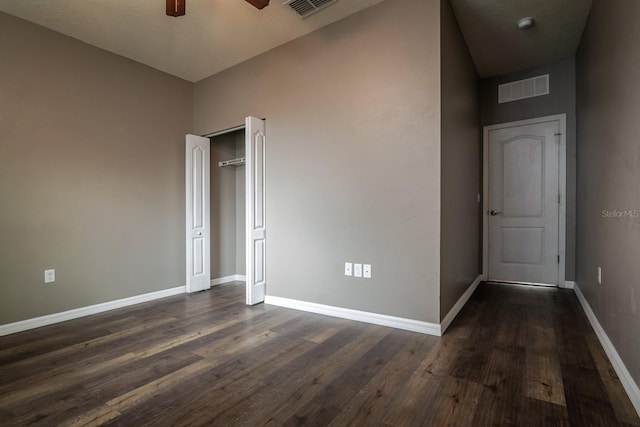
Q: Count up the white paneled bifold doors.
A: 2